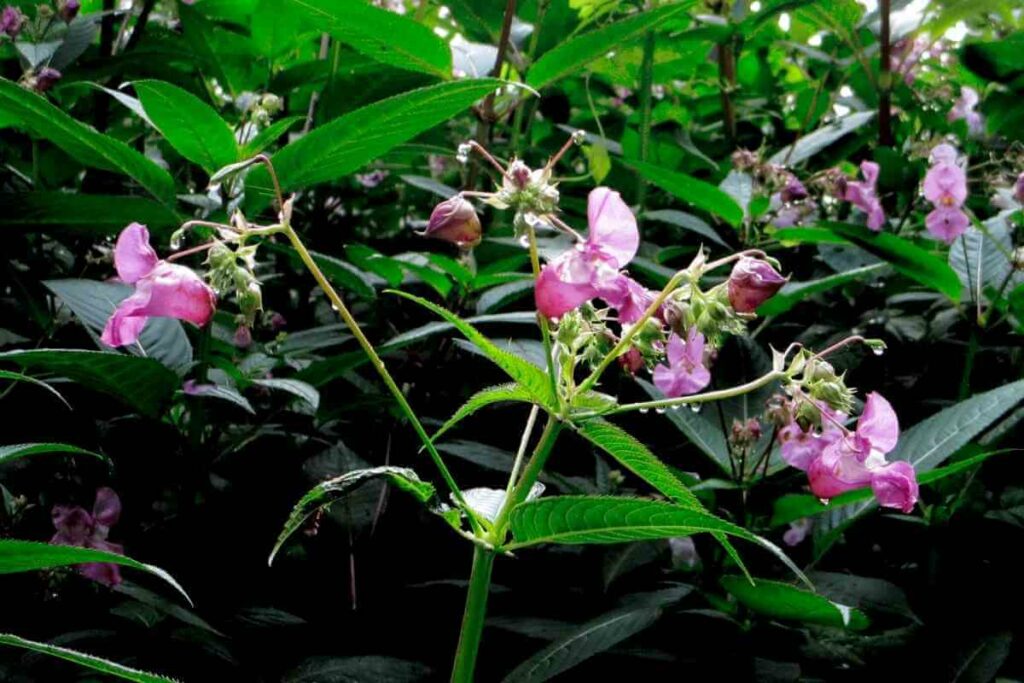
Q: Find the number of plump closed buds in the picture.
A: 2